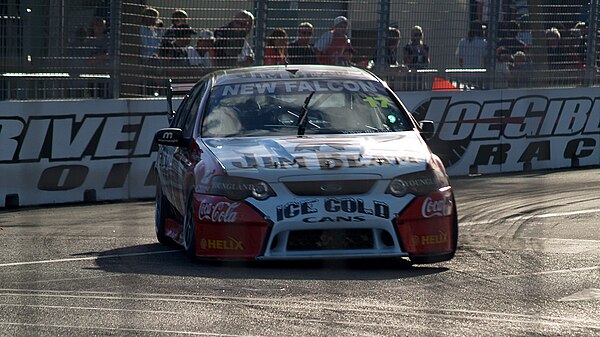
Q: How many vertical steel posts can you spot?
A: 5